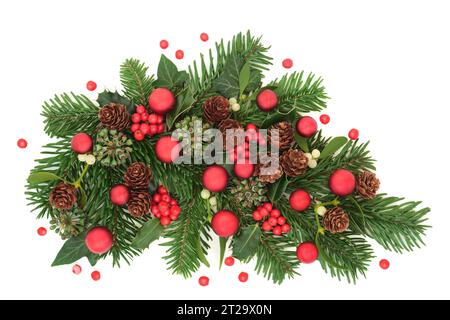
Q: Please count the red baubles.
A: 13